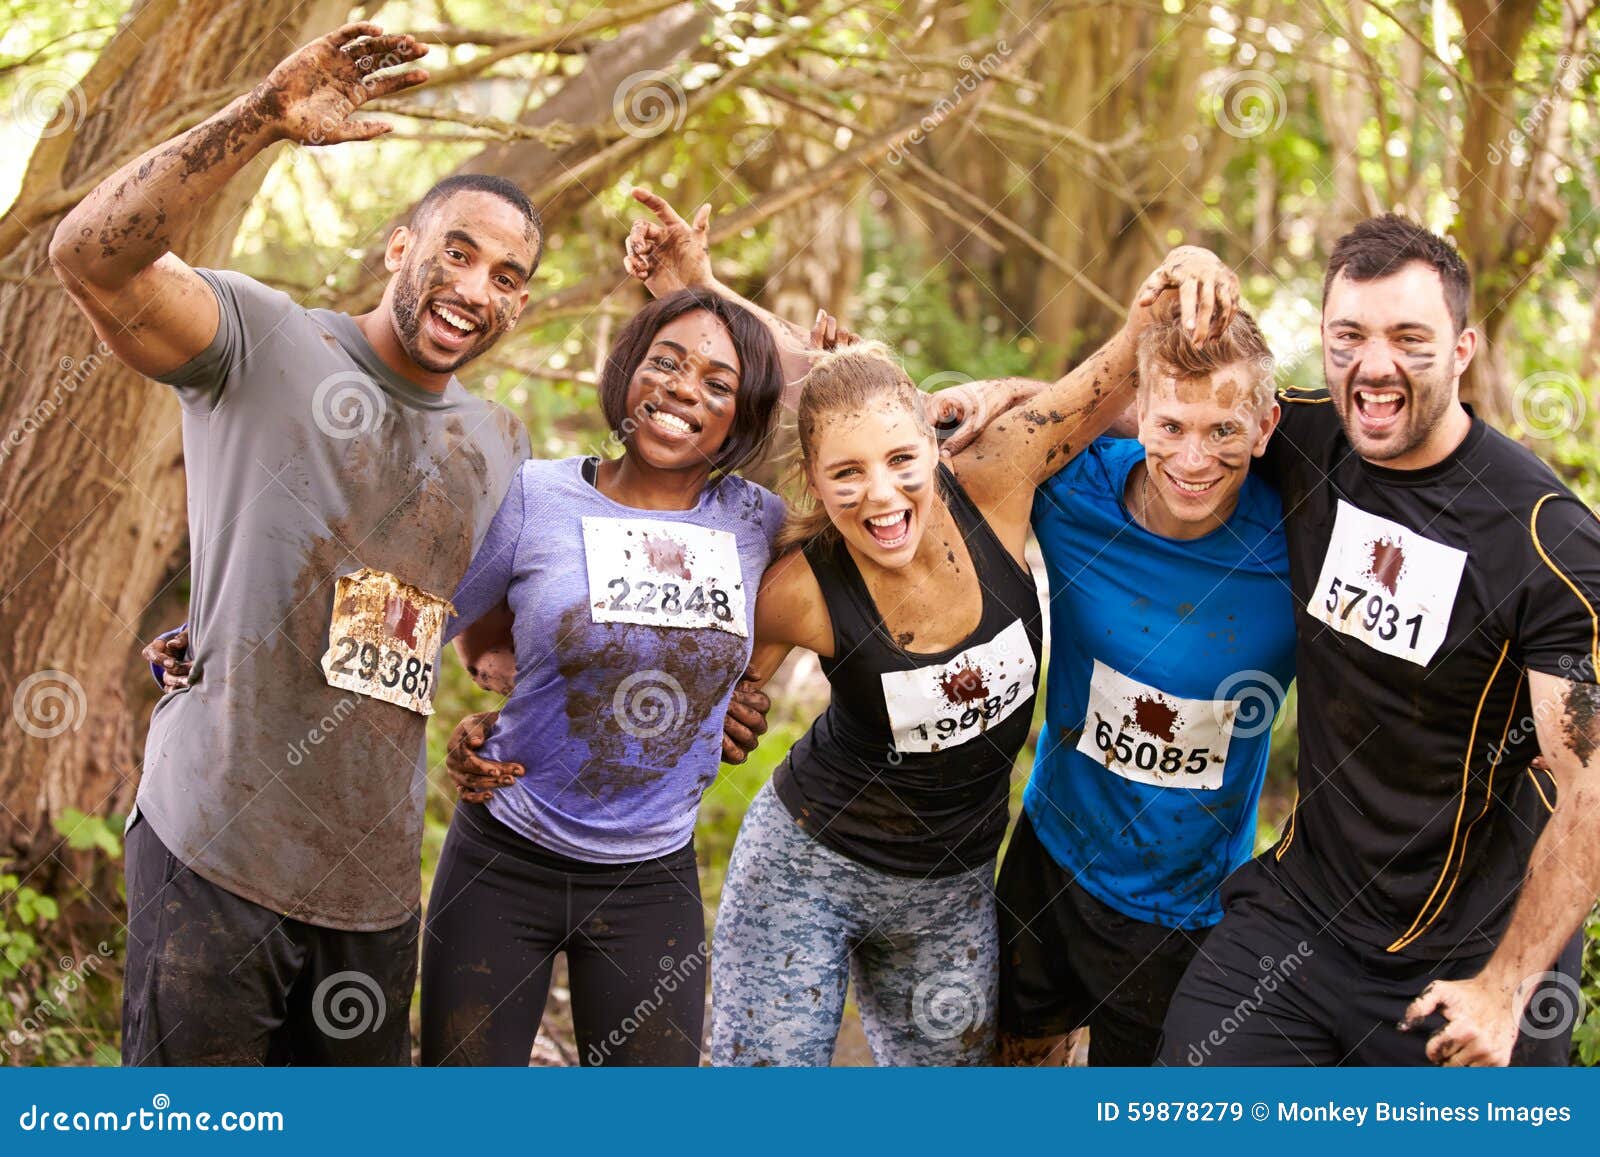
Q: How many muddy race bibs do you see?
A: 5